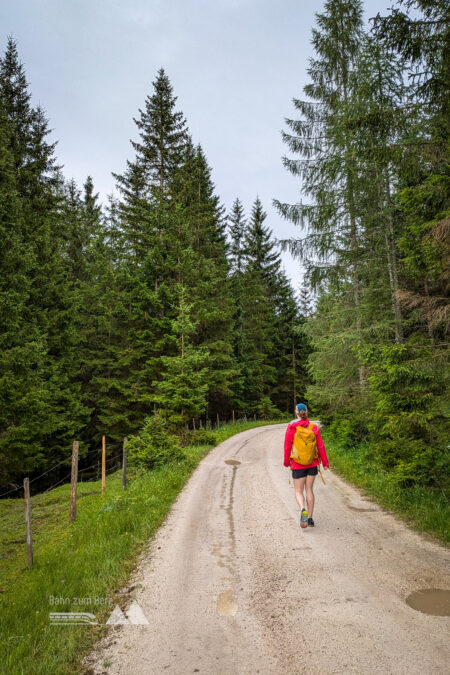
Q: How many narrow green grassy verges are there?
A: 2